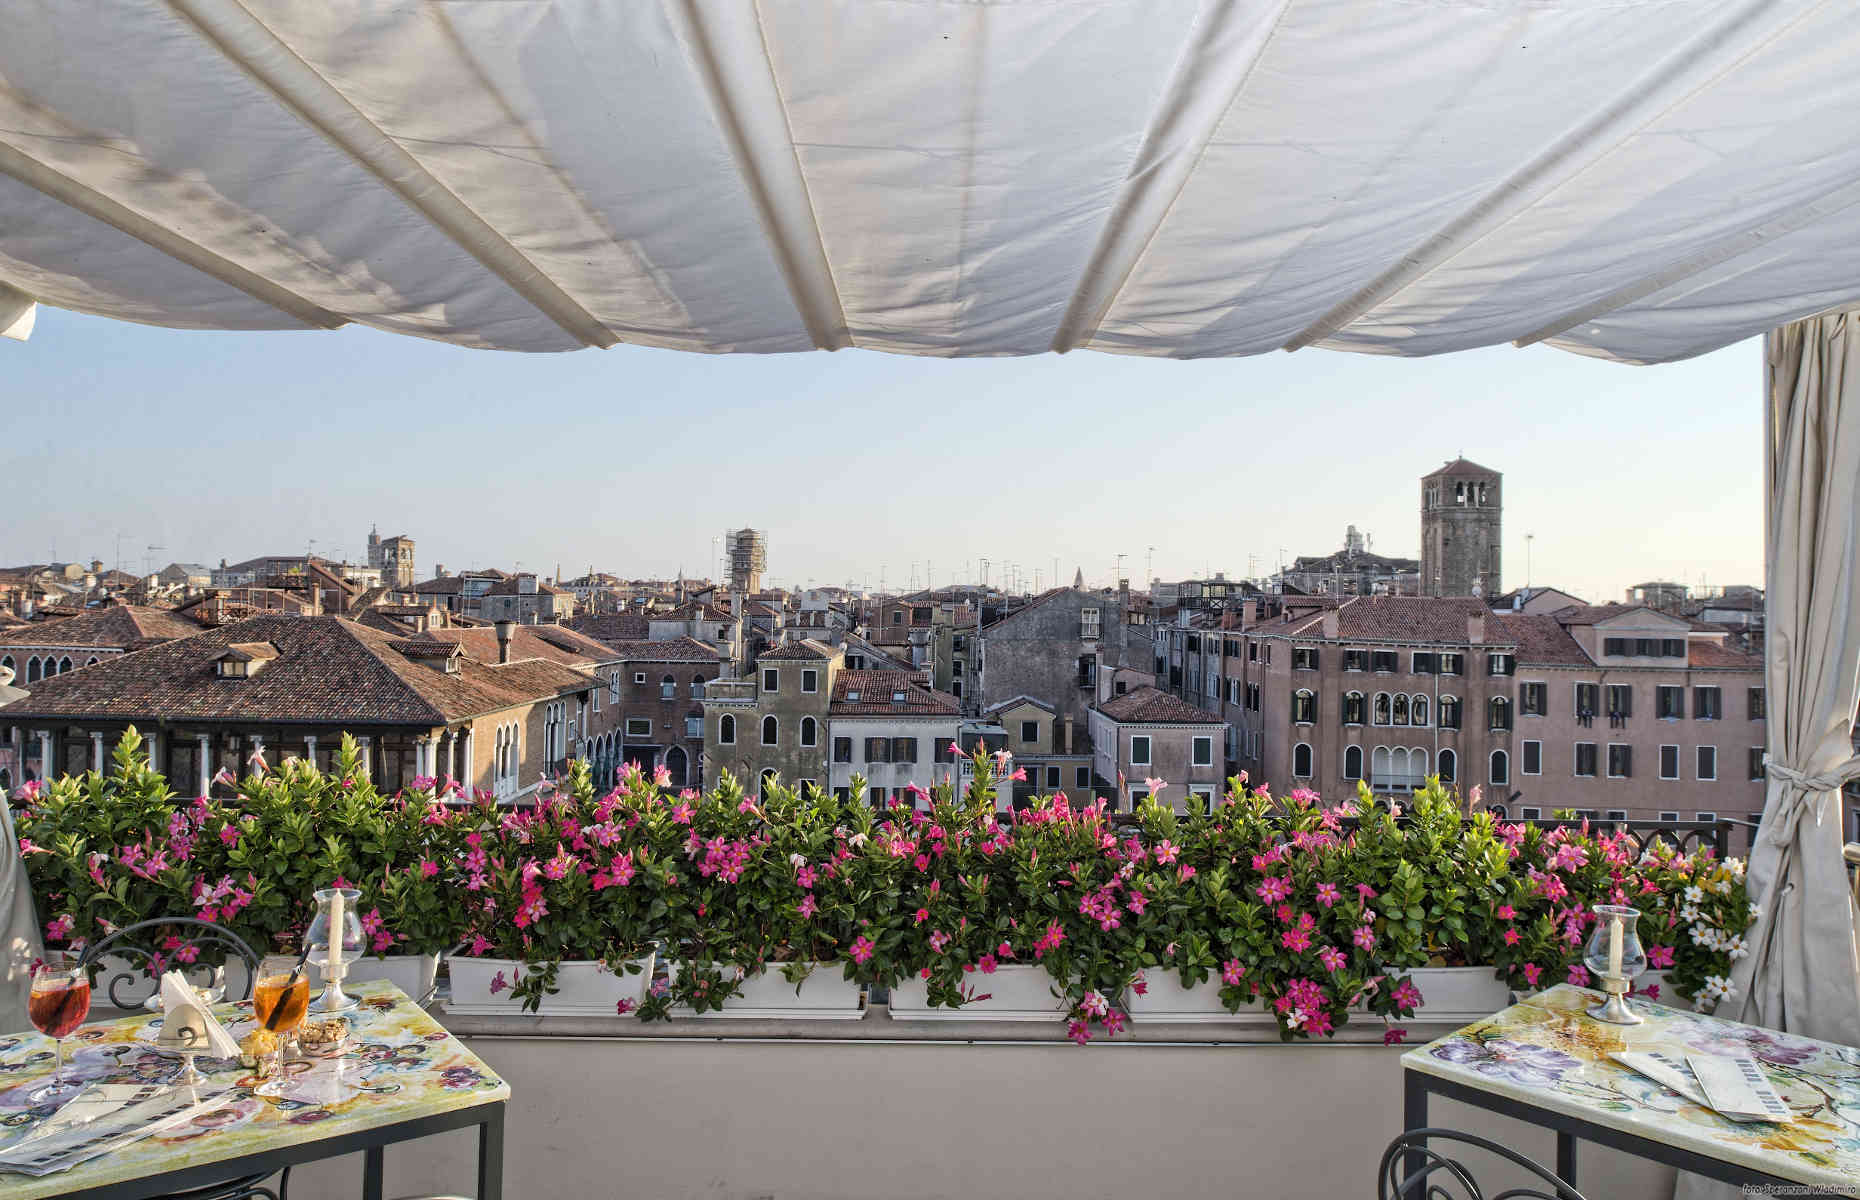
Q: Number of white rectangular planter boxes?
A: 8